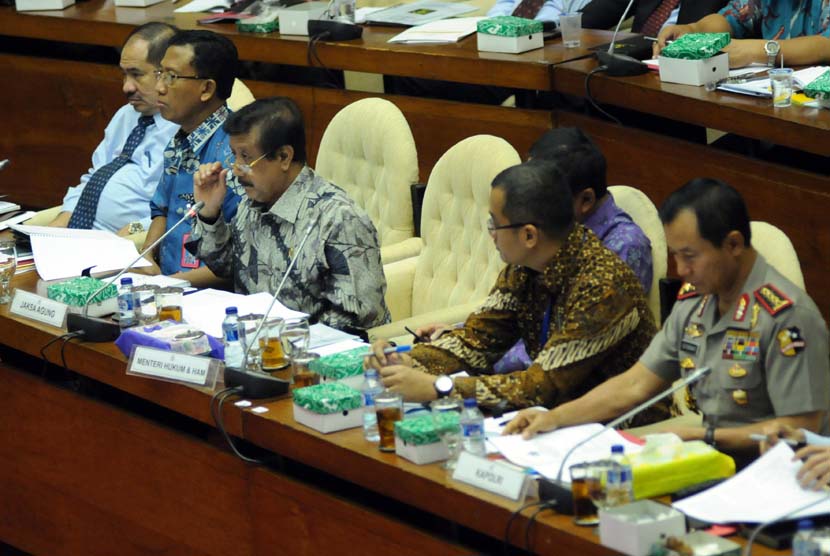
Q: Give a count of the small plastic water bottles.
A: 6